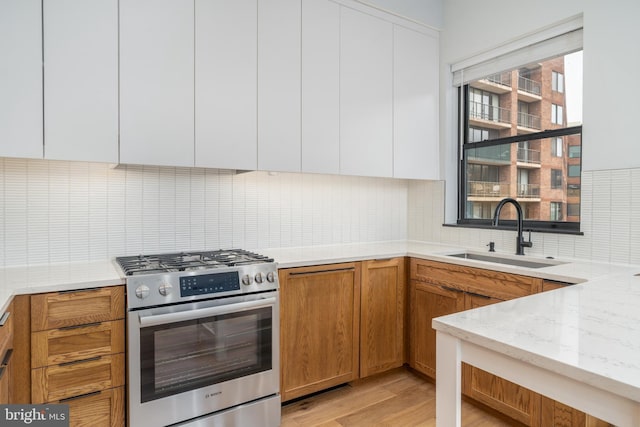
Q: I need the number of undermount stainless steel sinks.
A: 1